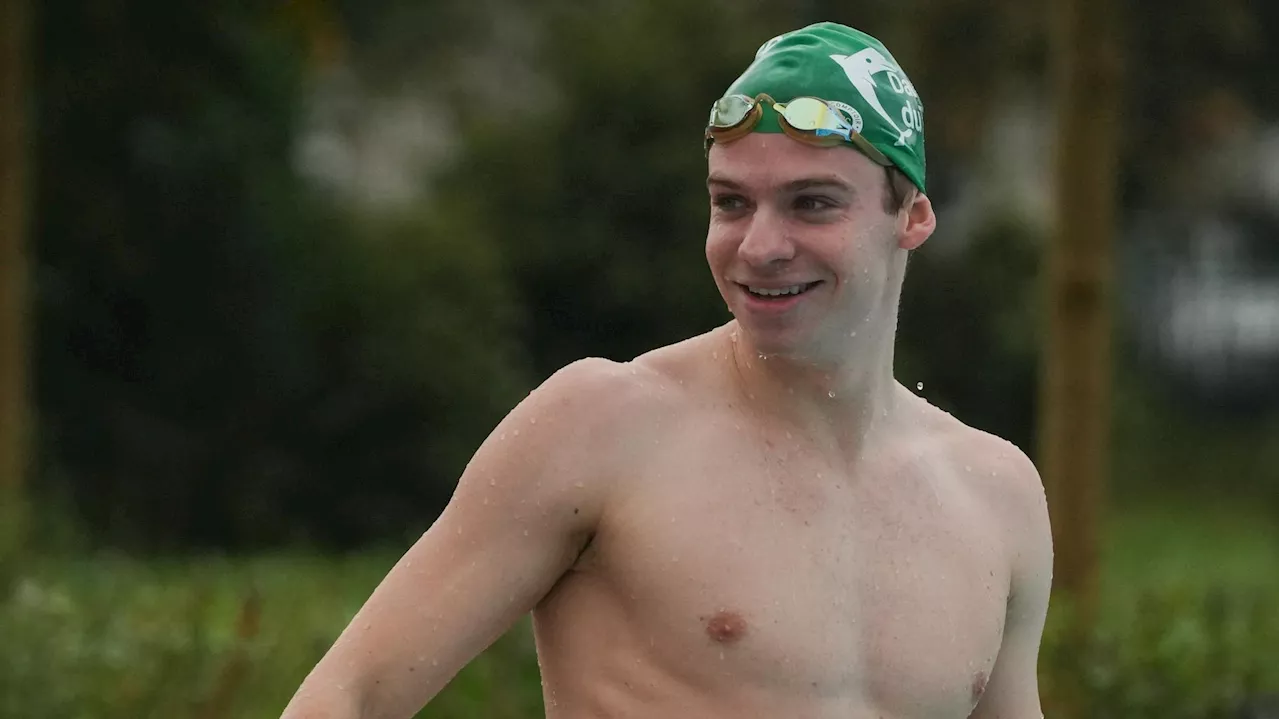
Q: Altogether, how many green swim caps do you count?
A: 1